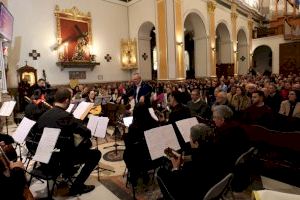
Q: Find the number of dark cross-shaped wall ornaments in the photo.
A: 4